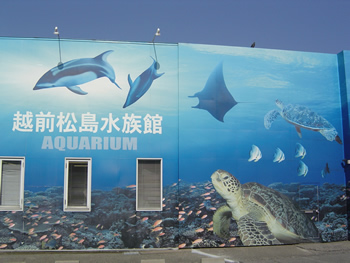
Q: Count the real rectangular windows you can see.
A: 3